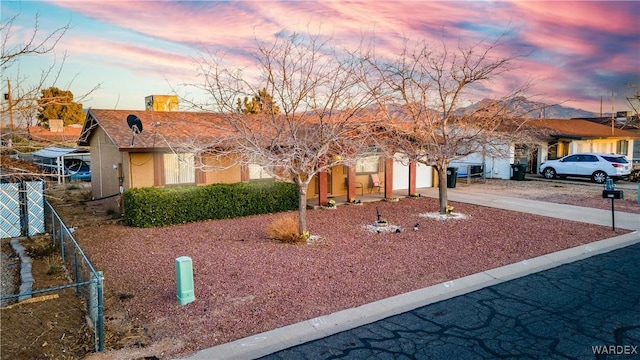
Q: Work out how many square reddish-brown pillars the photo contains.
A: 4